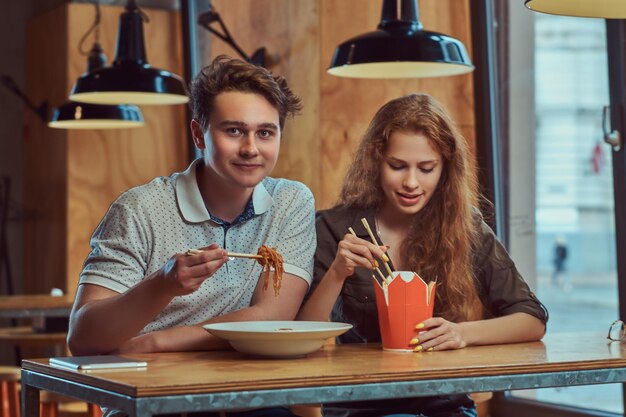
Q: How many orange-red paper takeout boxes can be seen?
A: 1